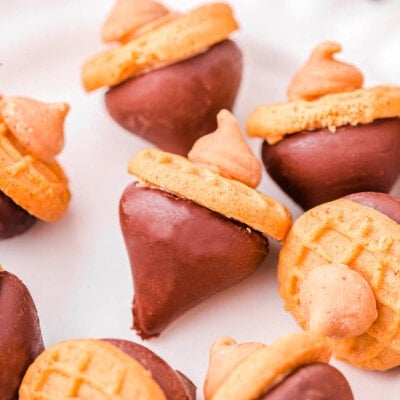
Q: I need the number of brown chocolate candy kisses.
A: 8